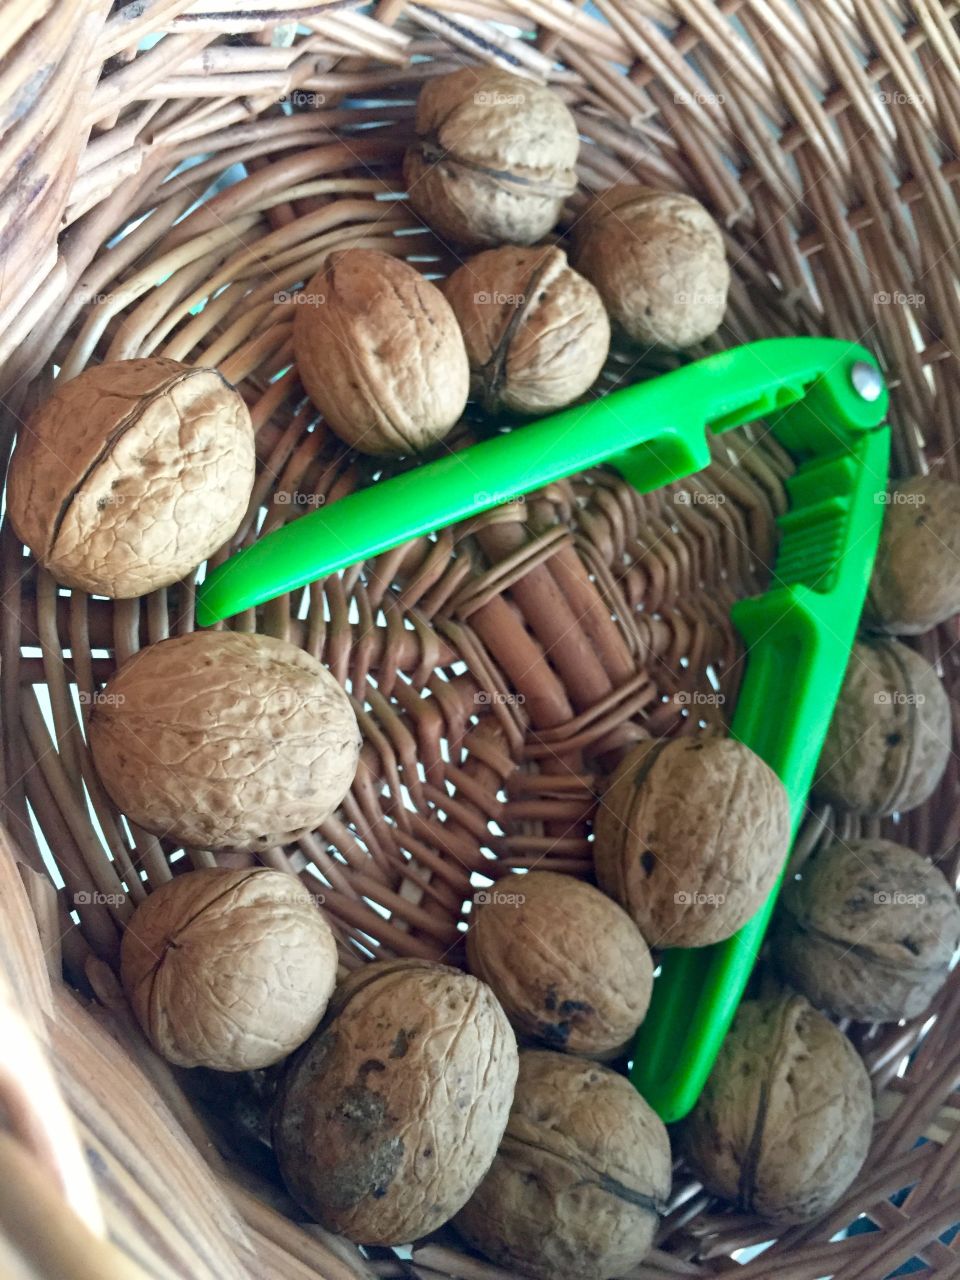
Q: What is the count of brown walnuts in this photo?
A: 15